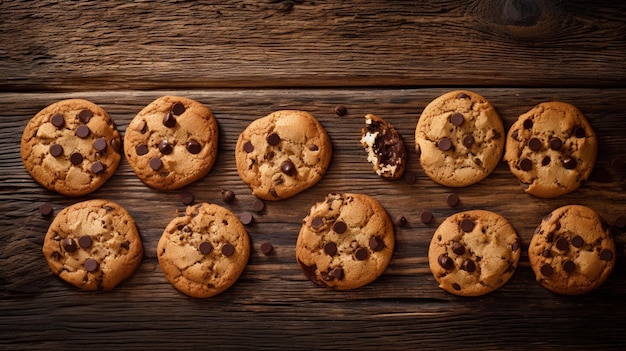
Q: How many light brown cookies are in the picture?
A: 10